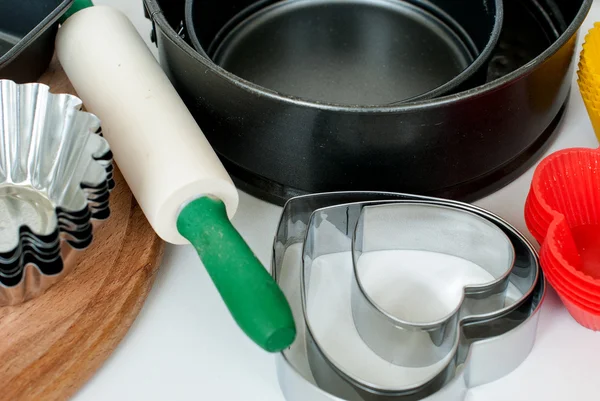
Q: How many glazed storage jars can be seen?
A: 0